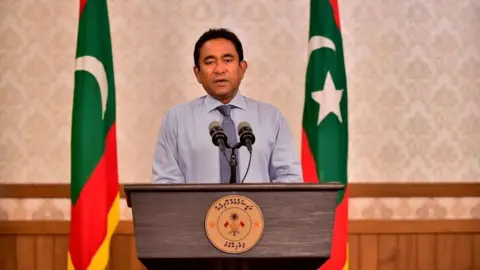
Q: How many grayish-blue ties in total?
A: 1